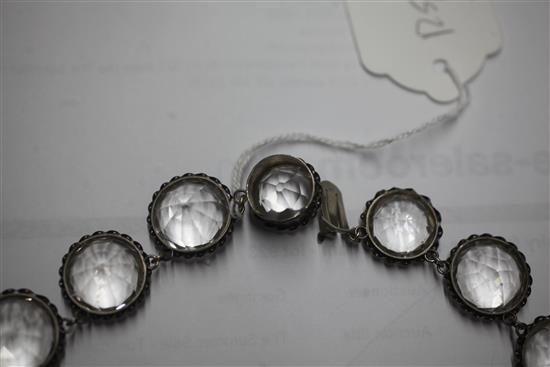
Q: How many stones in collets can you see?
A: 7